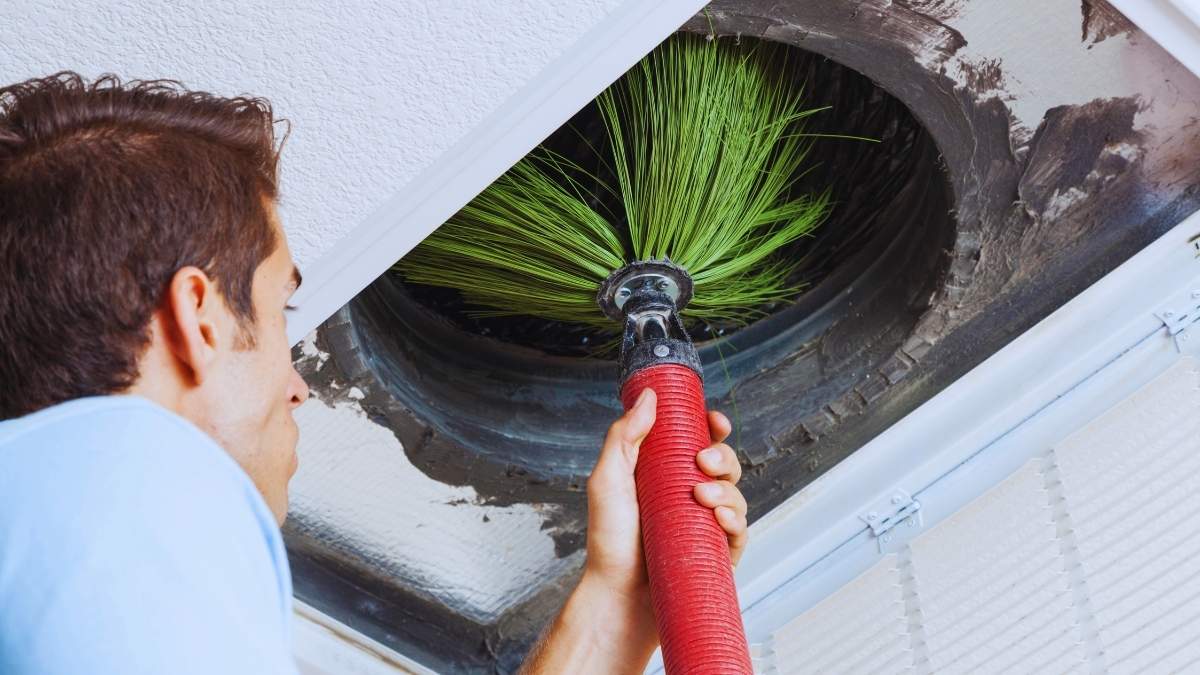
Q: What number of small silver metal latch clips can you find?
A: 2